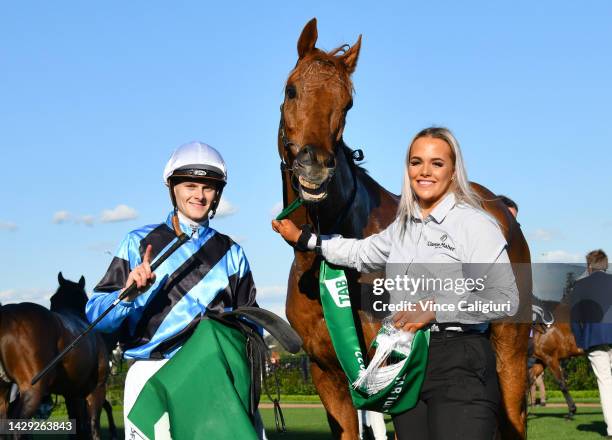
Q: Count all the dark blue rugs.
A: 0